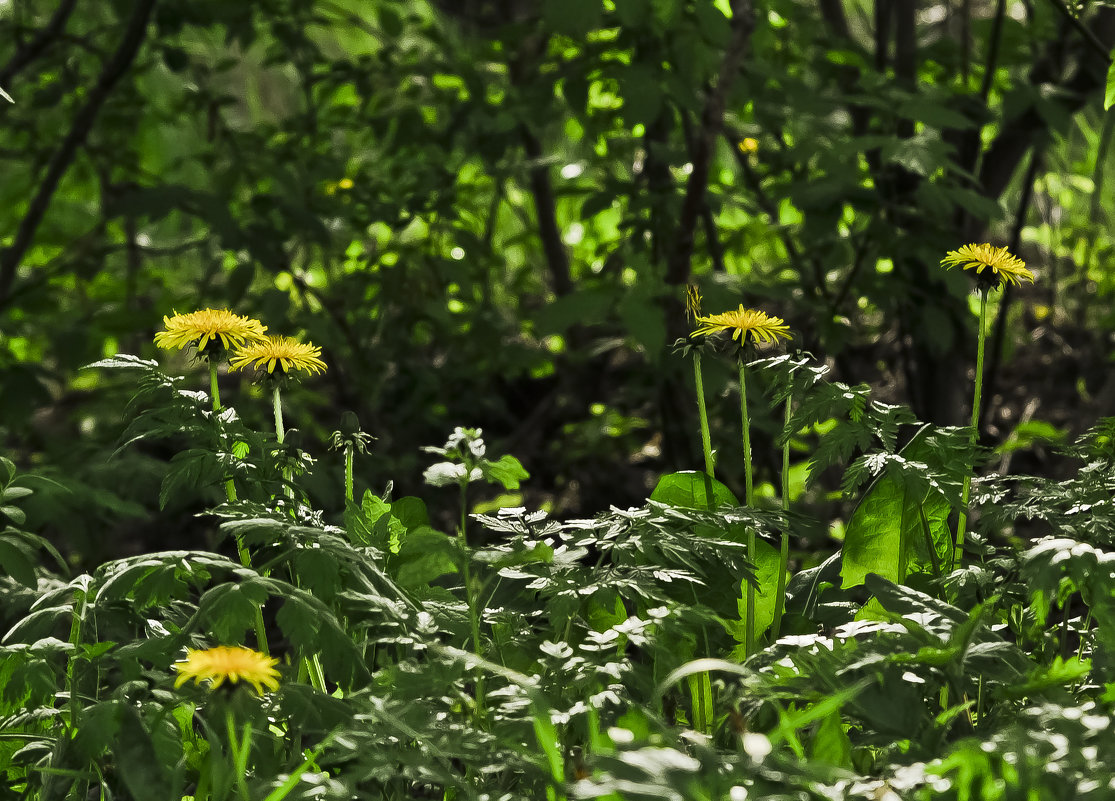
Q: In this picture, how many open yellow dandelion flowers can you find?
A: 5